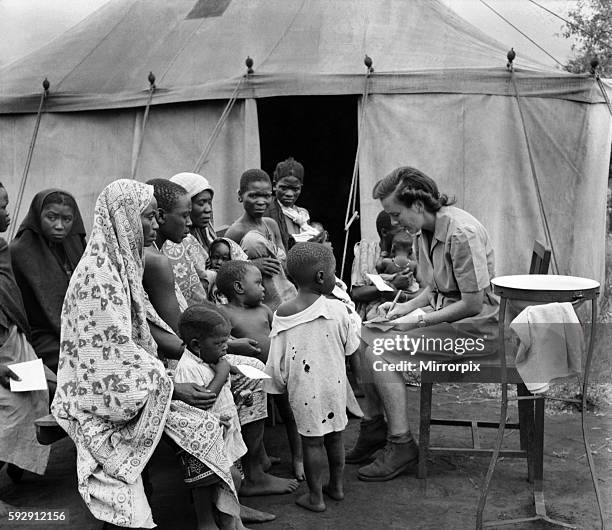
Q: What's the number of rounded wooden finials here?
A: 6